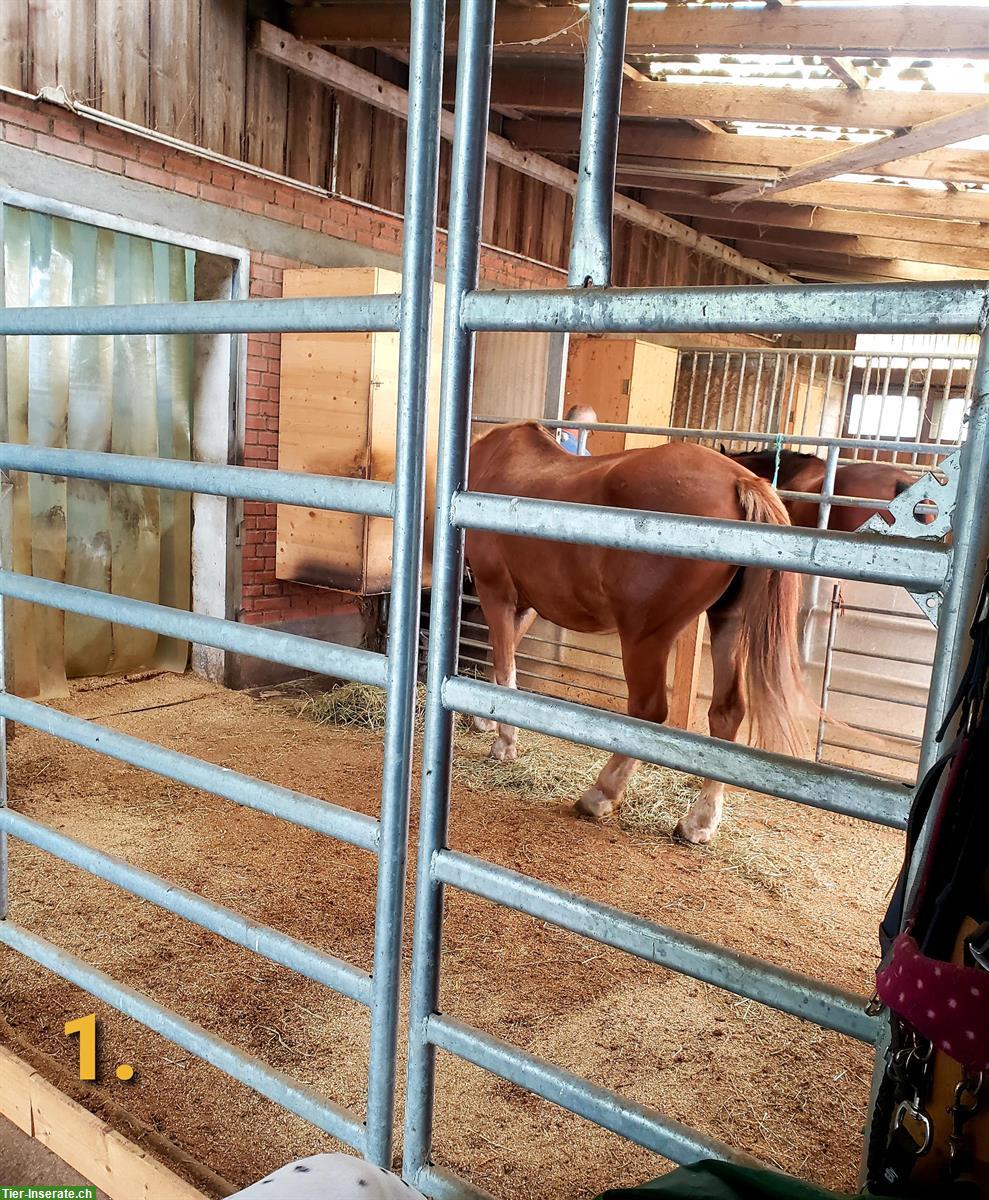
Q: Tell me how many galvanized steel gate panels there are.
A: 2